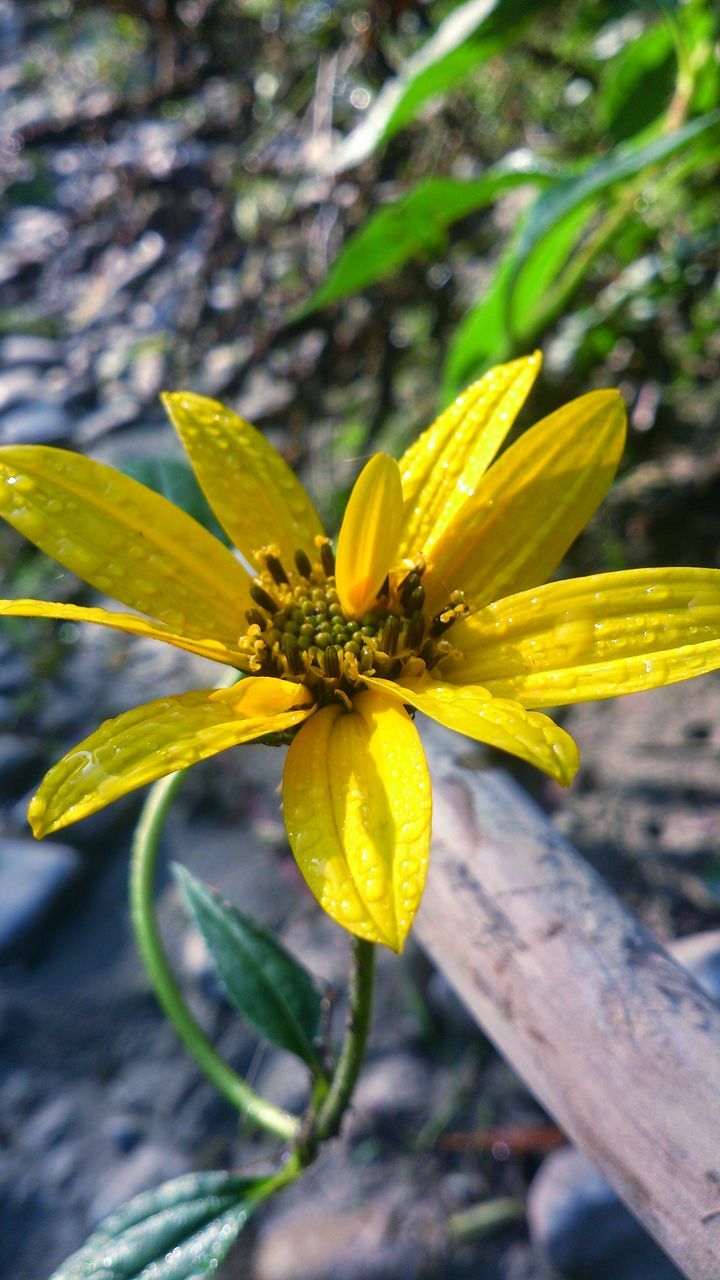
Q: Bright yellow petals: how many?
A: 10